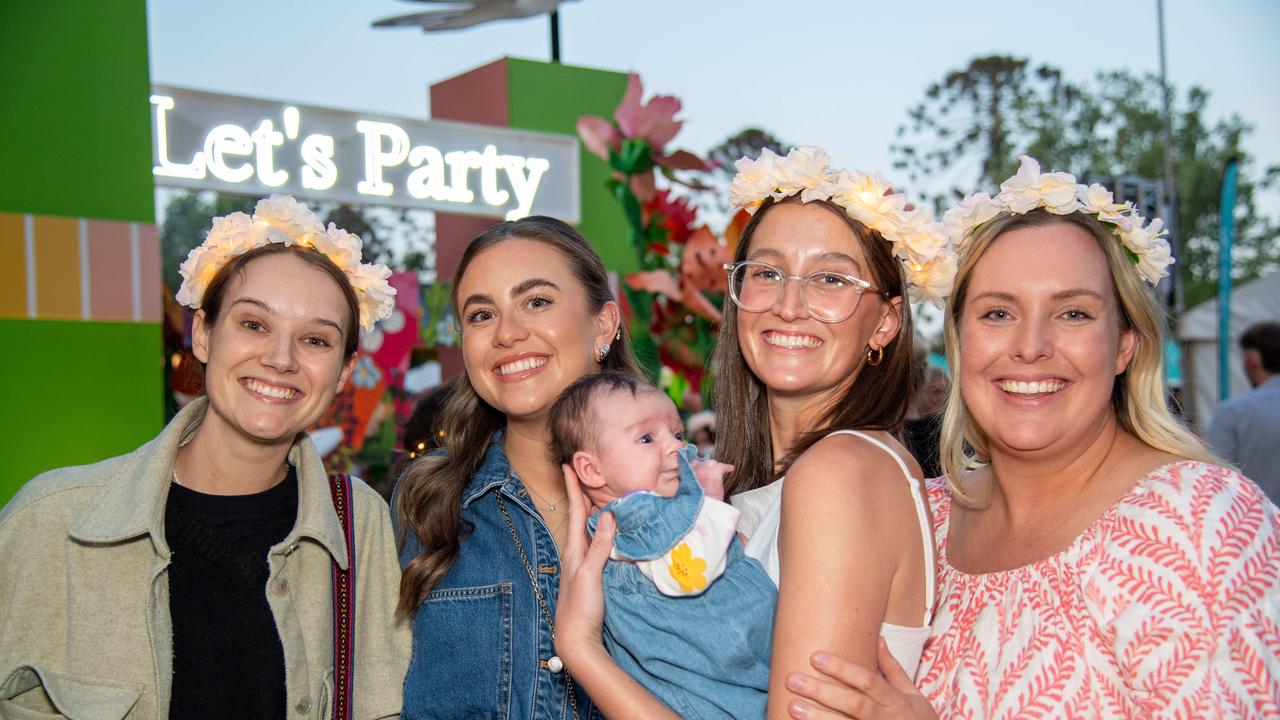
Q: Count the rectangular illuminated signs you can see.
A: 1